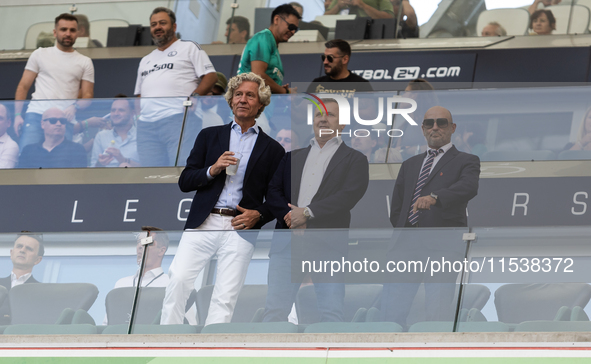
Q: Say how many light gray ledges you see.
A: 3